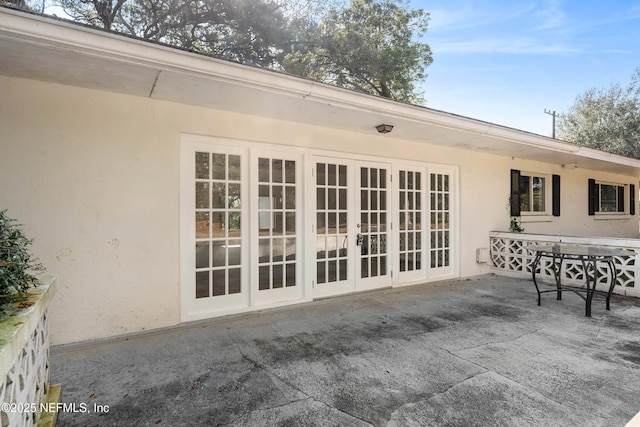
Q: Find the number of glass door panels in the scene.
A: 6